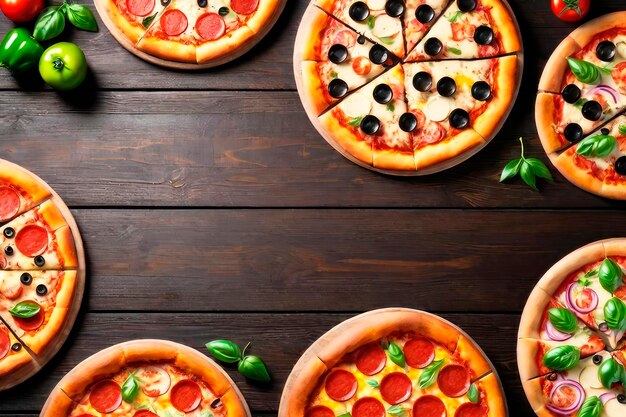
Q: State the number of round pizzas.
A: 7